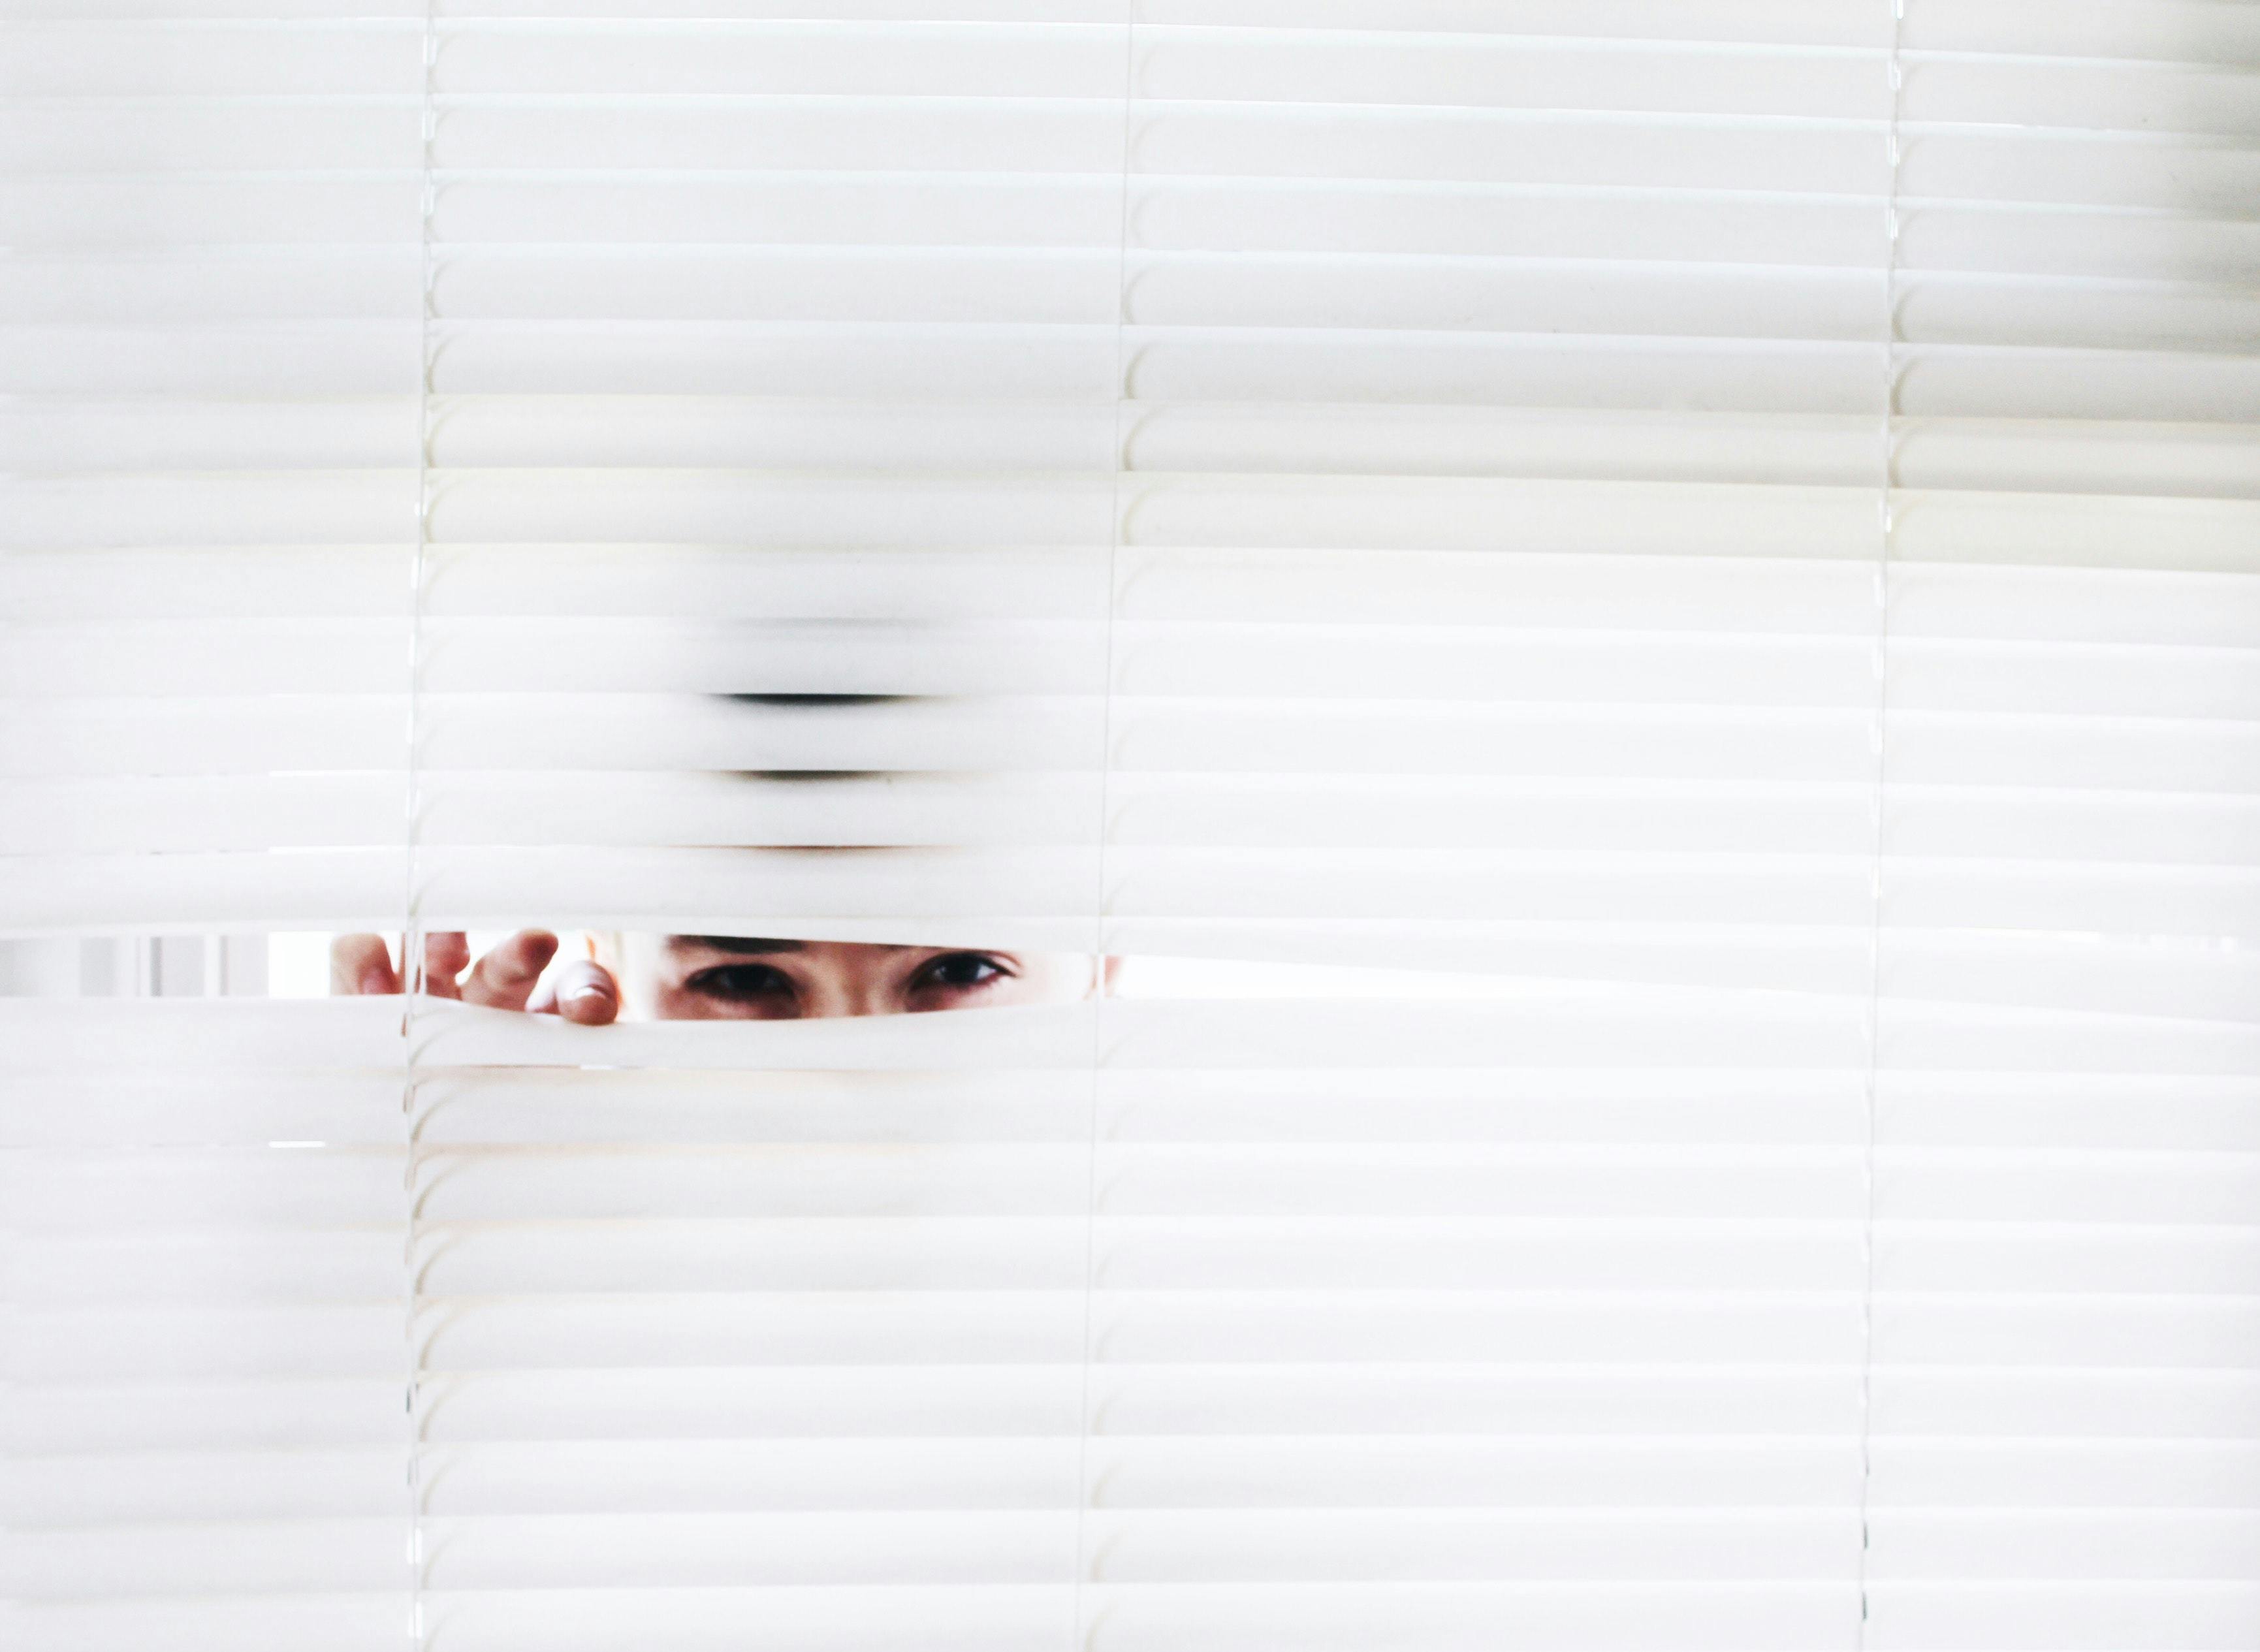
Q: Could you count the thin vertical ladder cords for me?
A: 3